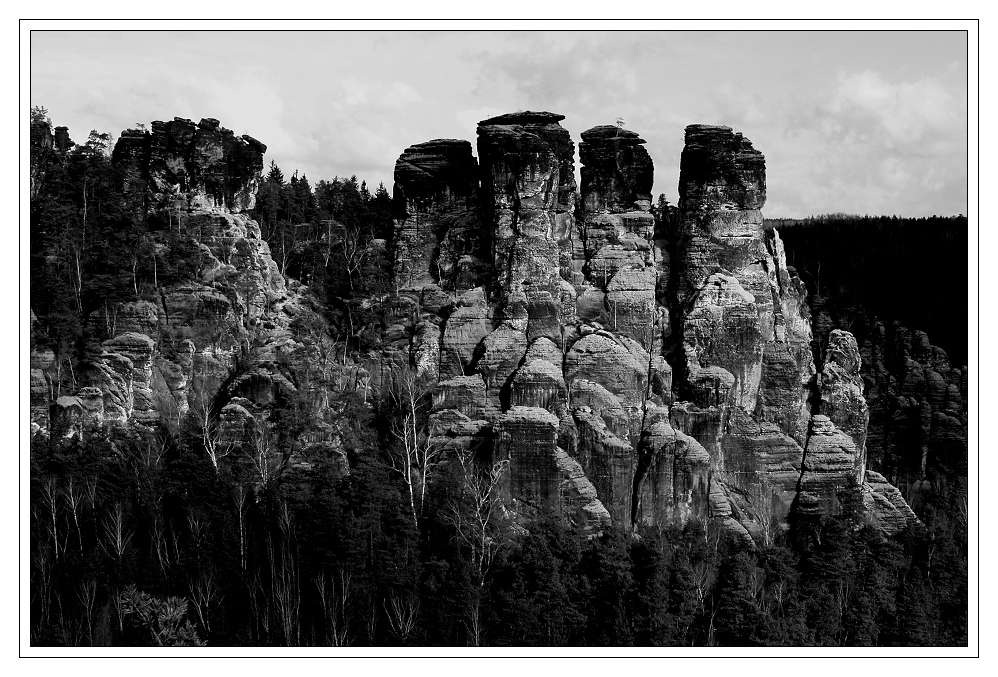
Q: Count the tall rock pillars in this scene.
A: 4